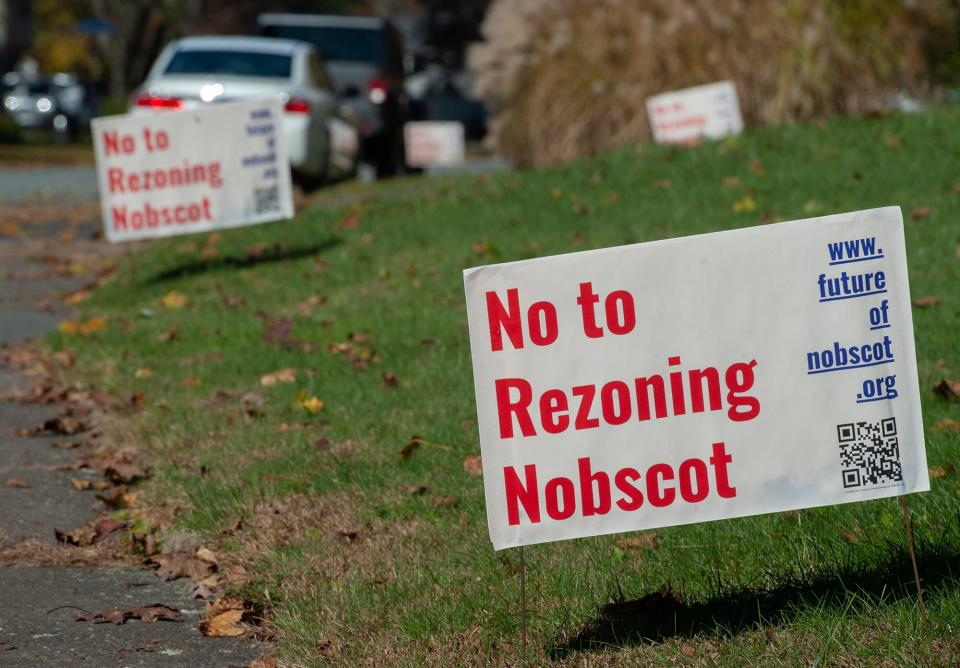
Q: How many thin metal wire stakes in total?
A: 2